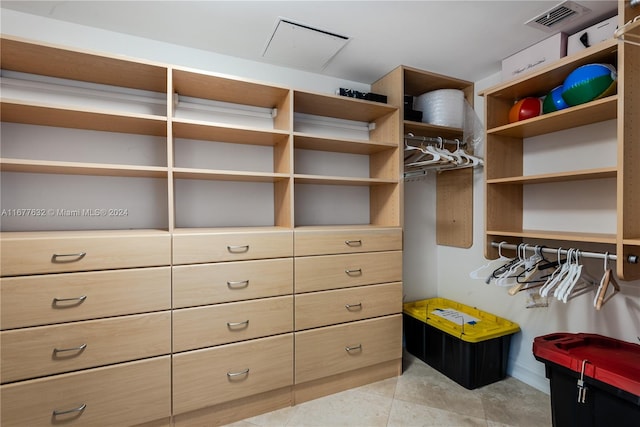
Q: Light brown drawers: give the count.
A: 12